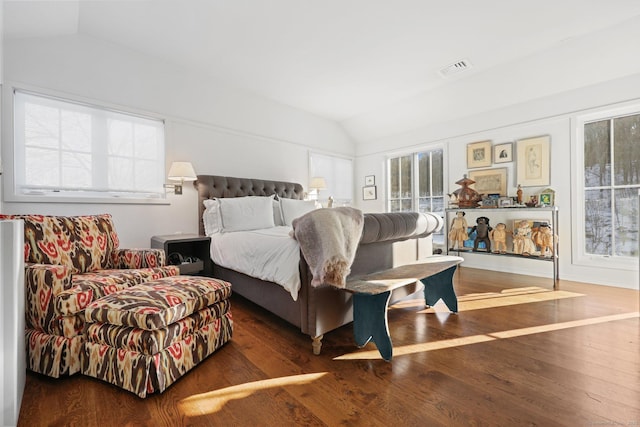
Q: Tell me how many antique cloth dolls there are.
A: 5